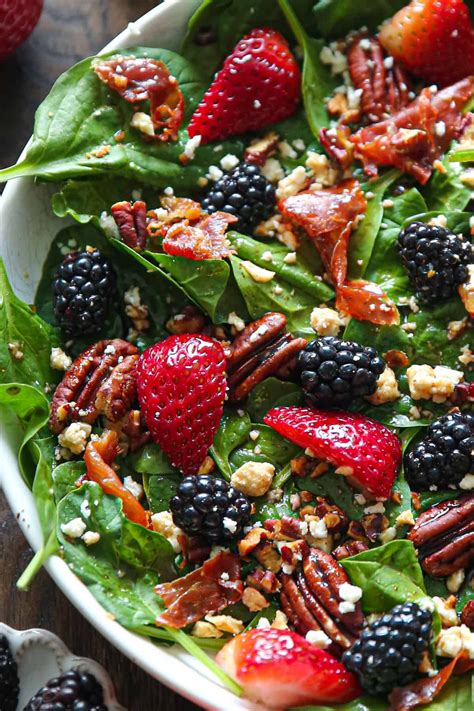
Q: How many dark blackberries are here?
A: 9